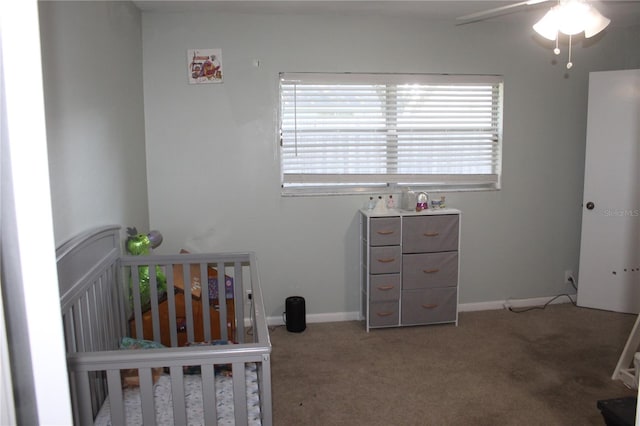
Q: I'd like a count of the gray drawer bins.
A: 7